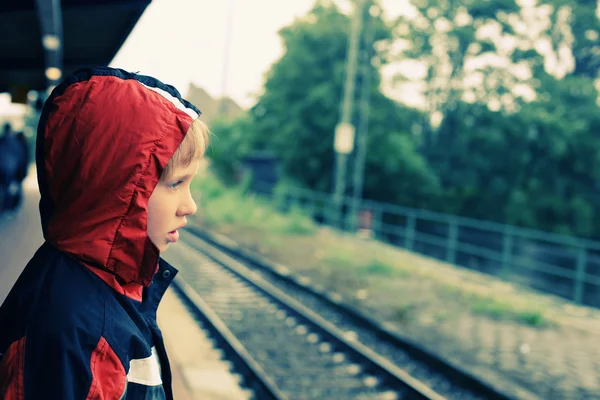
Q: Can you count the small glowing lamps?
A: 2